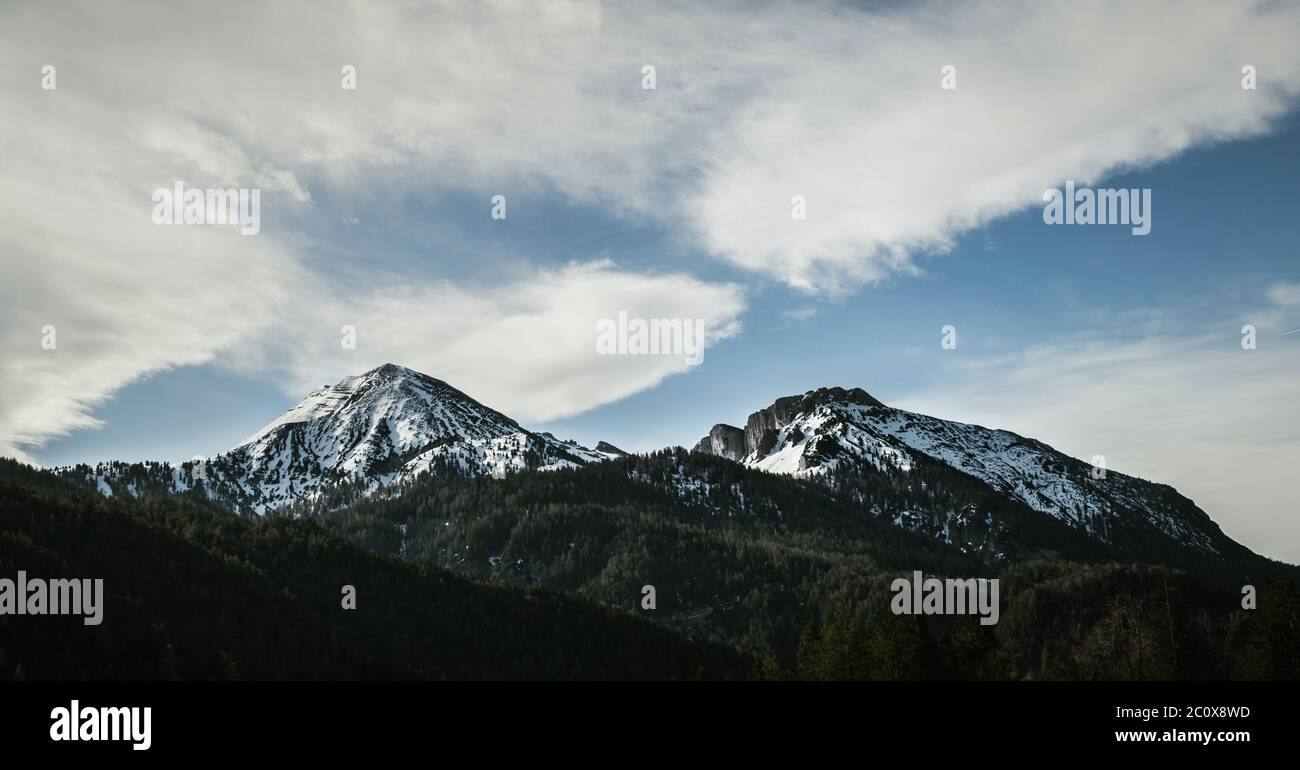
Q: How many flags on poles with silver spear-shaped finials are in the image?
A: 0